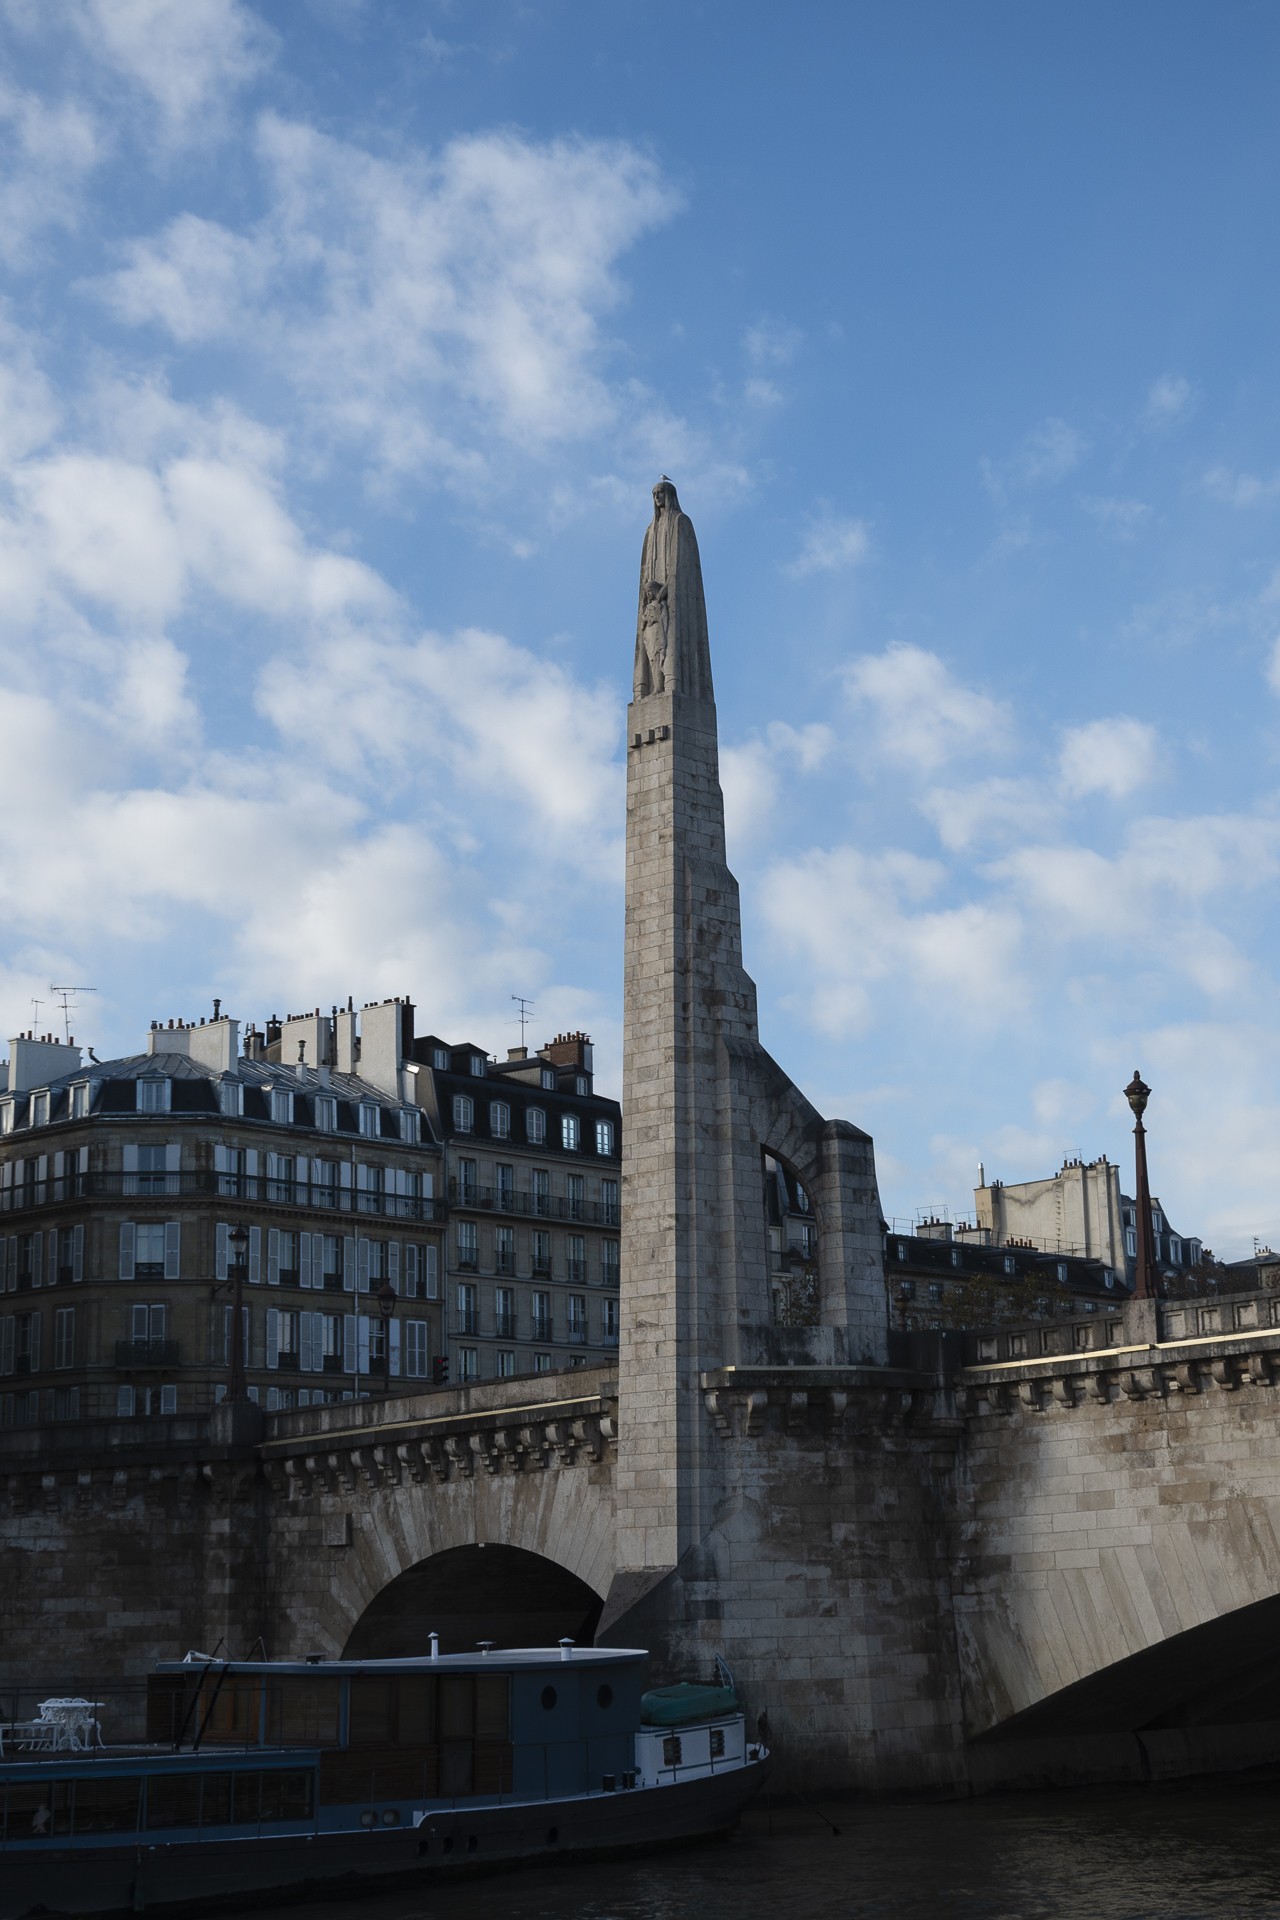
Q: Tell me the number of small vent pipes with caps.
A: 3